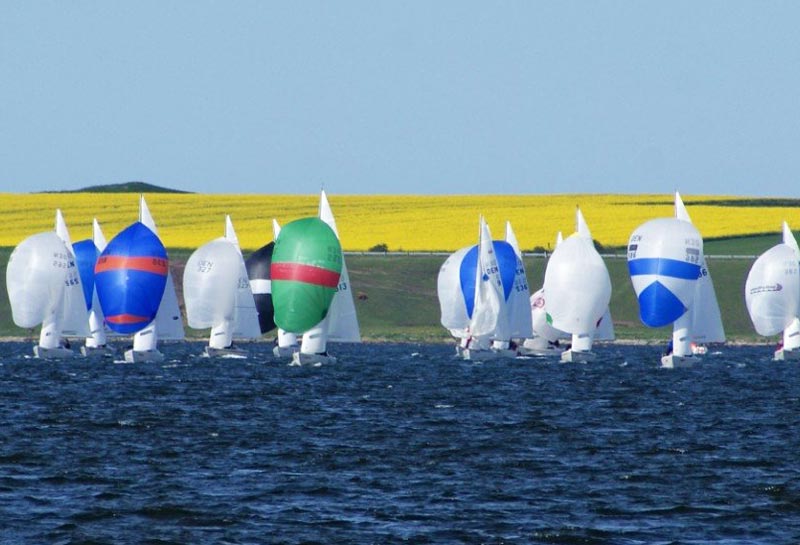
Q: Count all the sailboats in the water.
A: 12